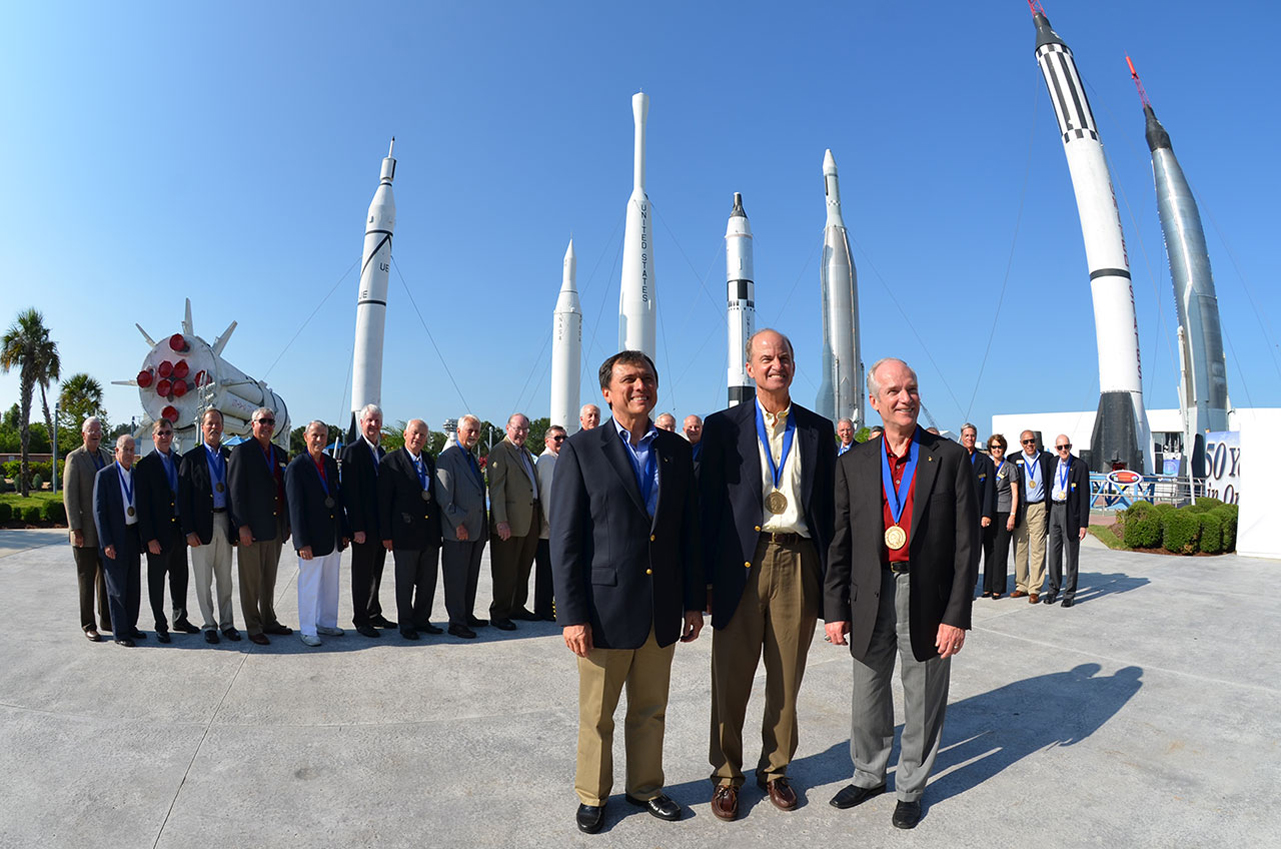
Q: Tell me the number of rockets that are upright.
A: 7